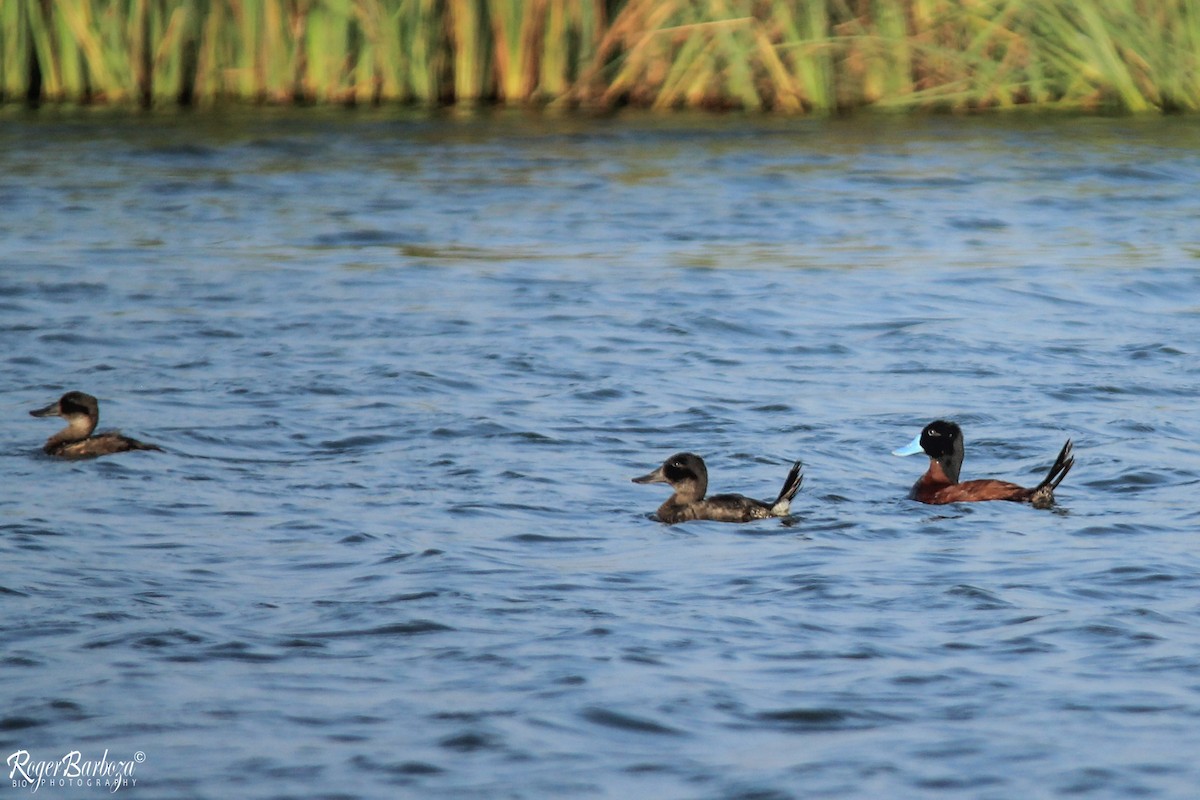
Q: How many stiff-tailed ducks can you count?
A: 3